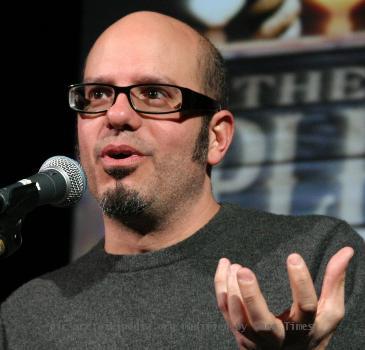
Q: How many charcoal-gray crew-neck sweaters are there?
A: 1